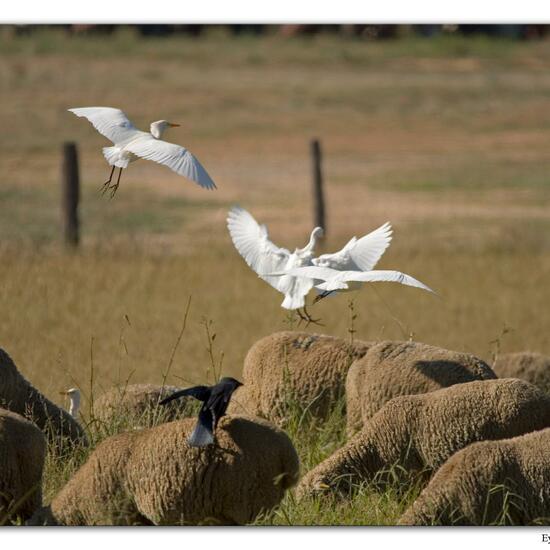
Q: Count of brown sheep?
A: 9